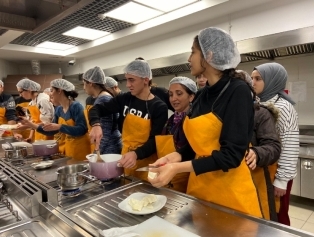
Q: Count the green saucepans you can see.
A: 0